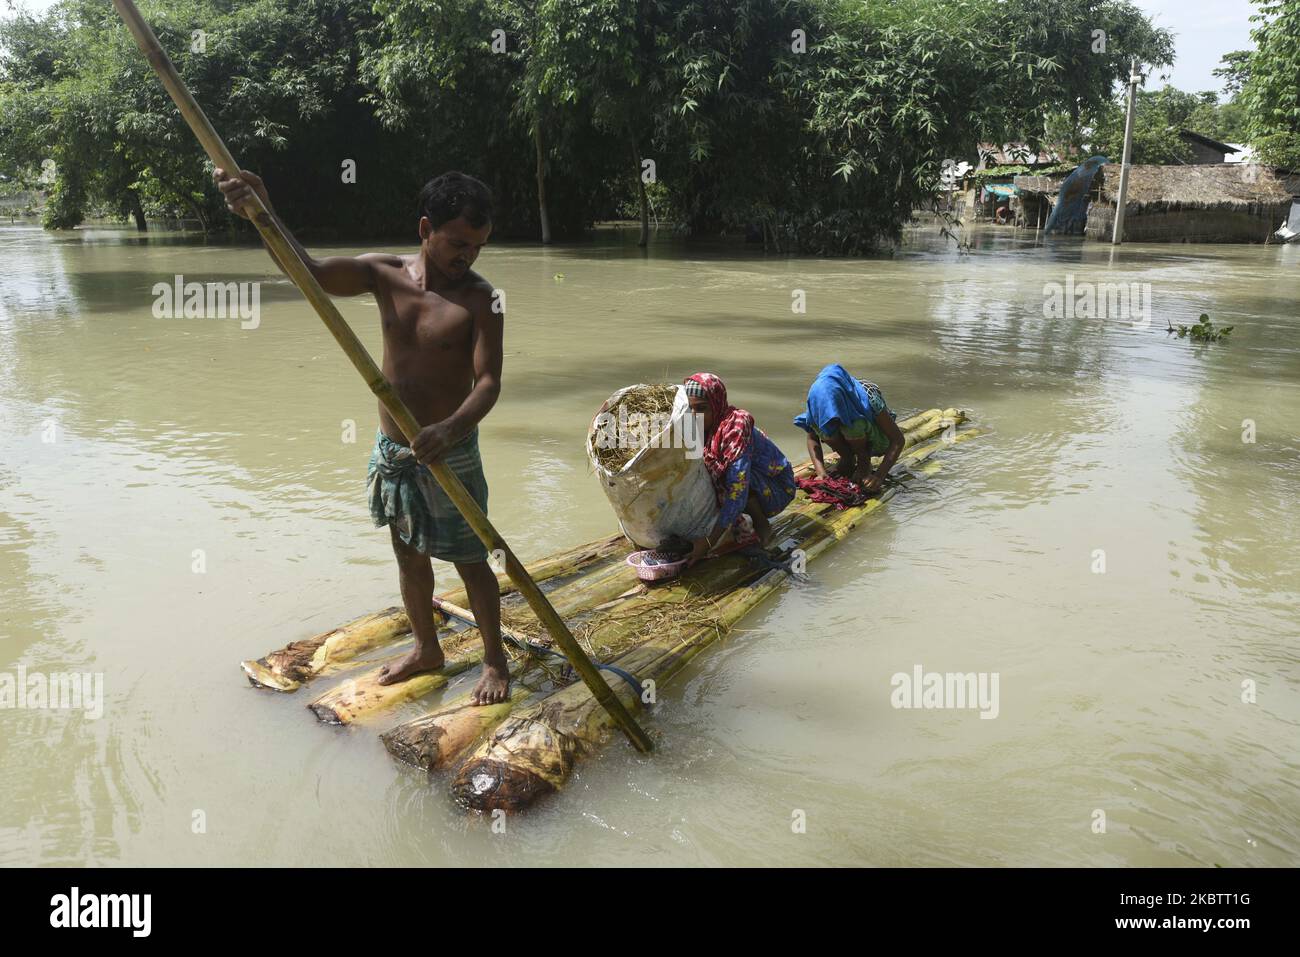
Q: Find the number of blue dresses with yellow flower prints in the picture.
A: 1